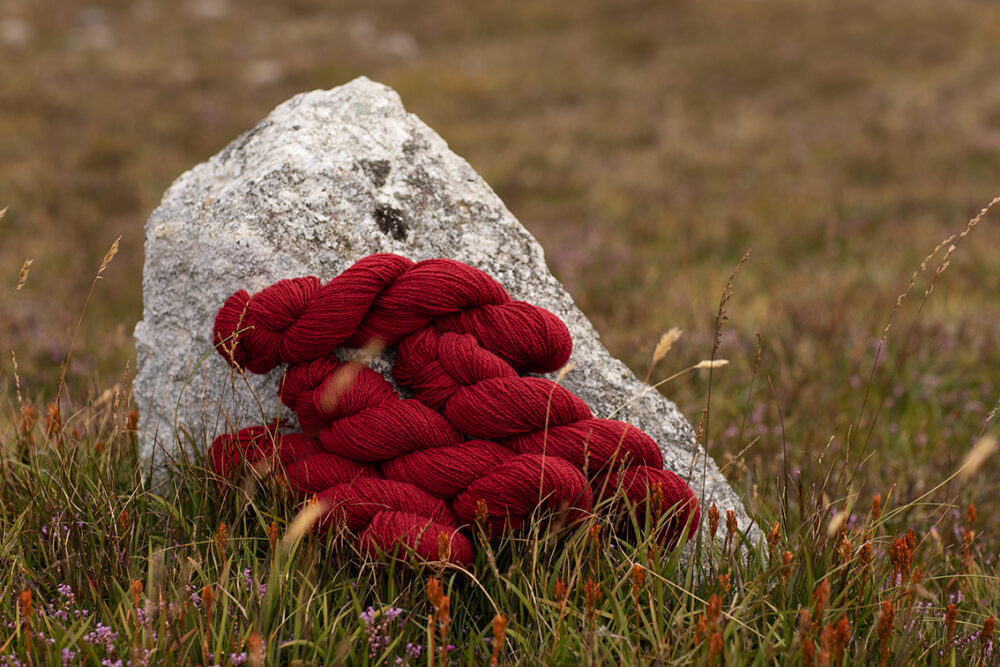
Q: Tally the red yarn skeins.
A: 4